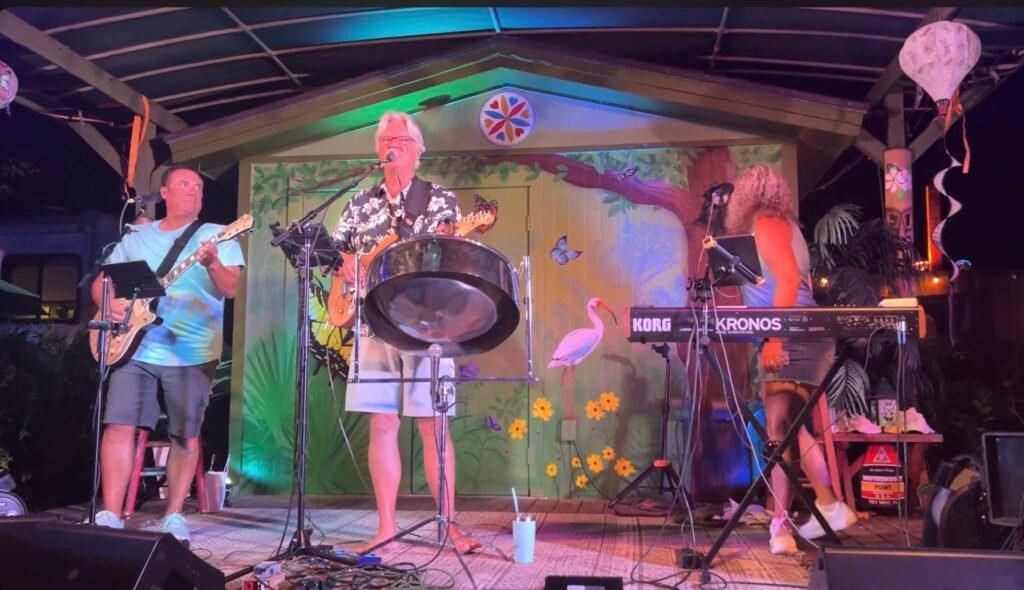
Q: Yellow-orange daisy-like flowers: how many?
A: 10